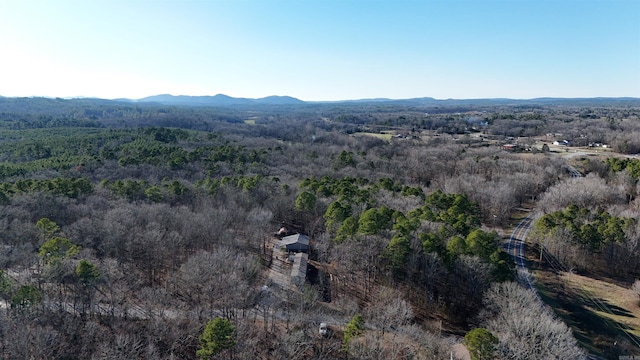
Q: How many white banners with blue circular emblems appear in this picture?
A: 0